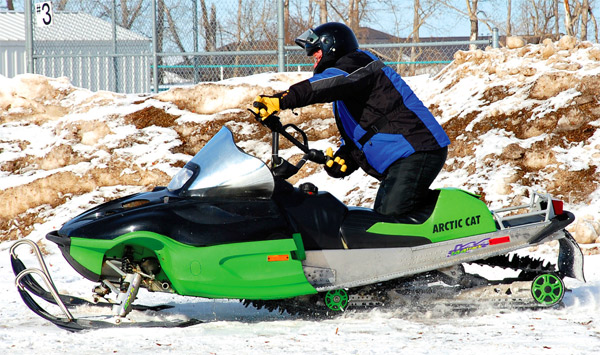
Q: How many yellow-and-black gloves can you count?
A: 2